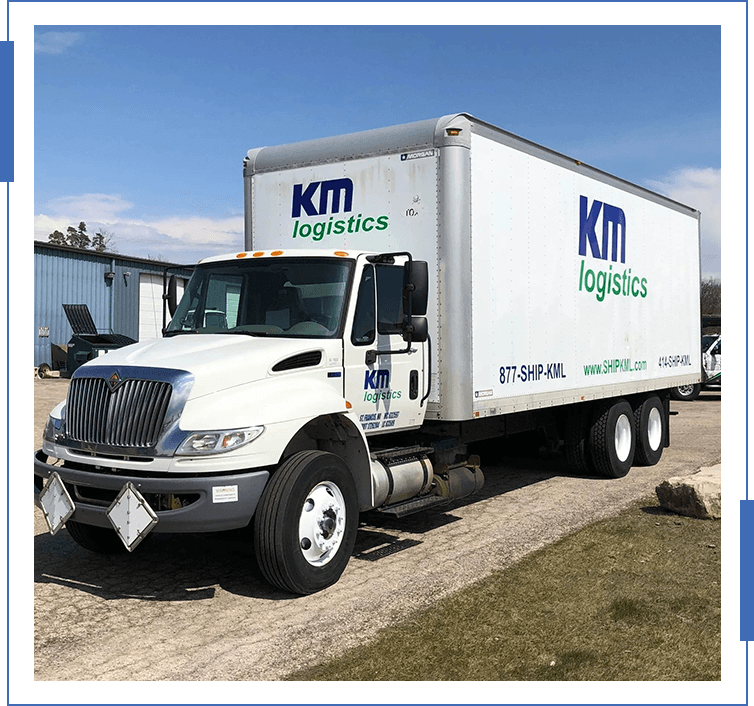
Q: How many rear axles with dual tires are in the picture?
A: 2